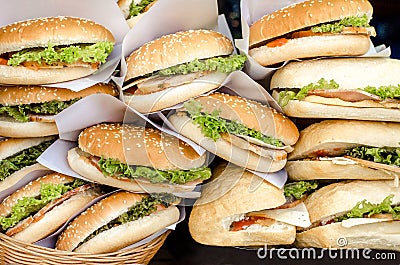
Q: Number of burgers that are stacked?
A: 14